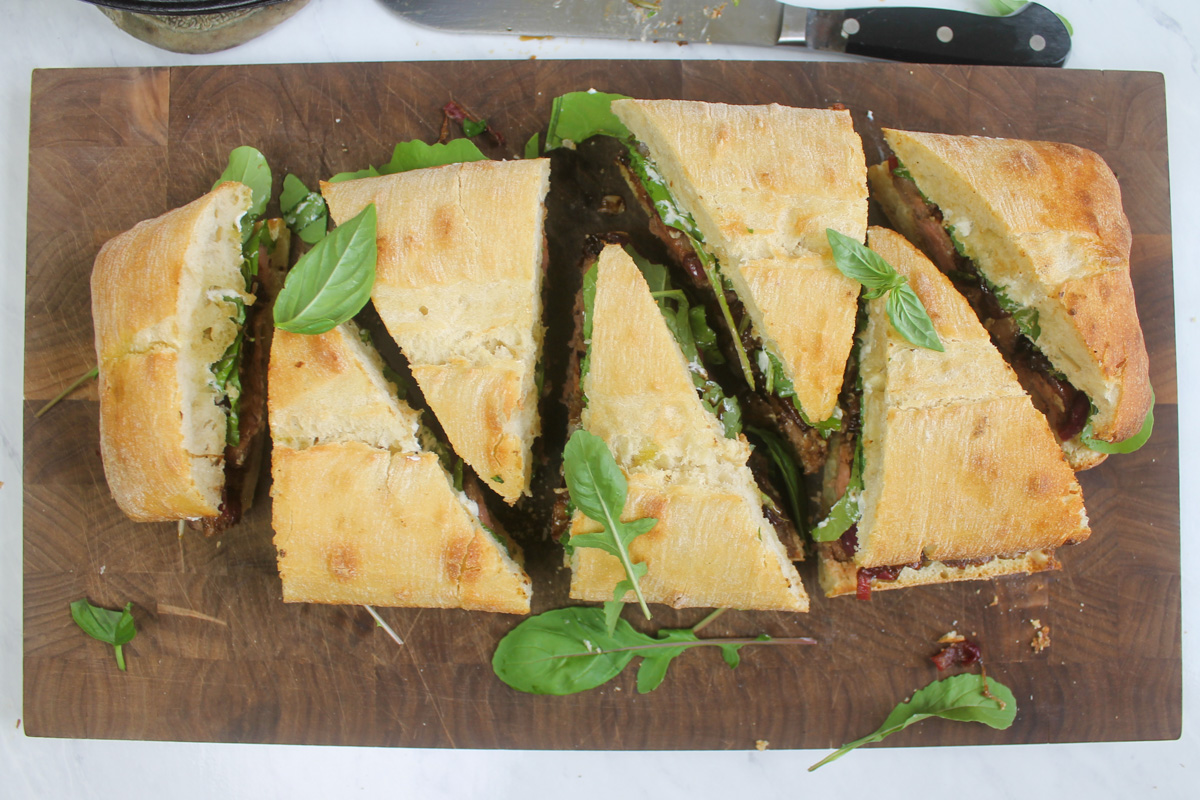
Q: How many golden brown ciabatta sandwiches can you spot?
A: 7